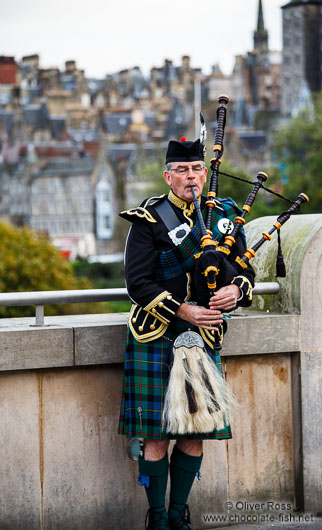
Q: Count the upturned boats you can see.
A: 0